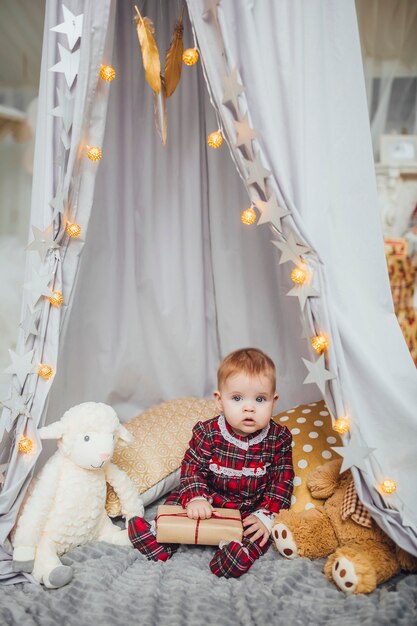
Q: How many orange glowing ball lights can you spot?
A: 13